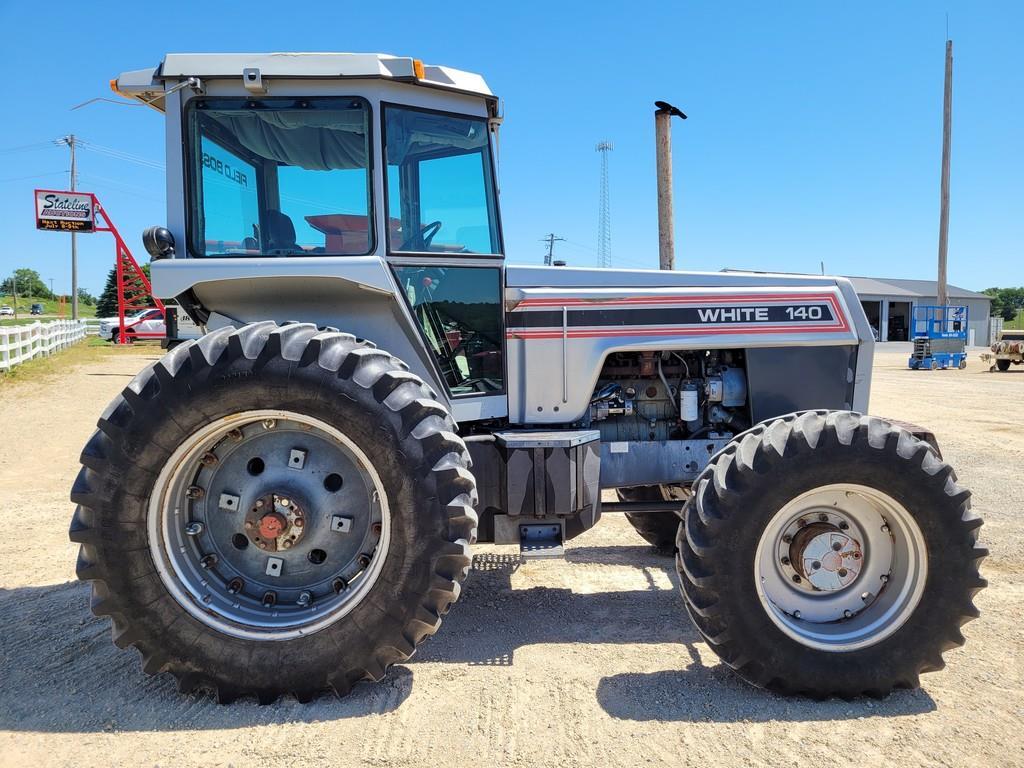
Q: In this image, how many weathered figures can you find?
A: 0